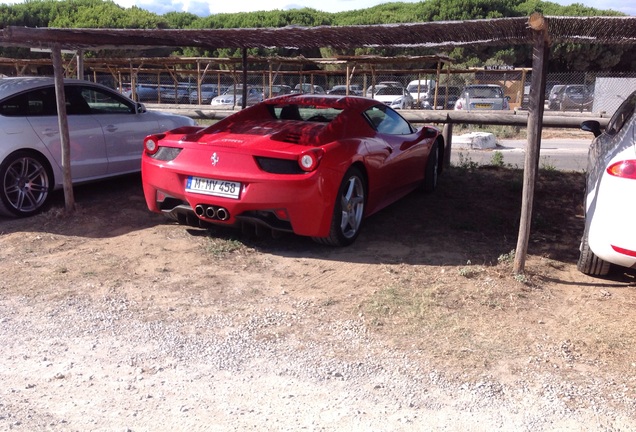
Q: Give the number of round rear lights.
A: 2